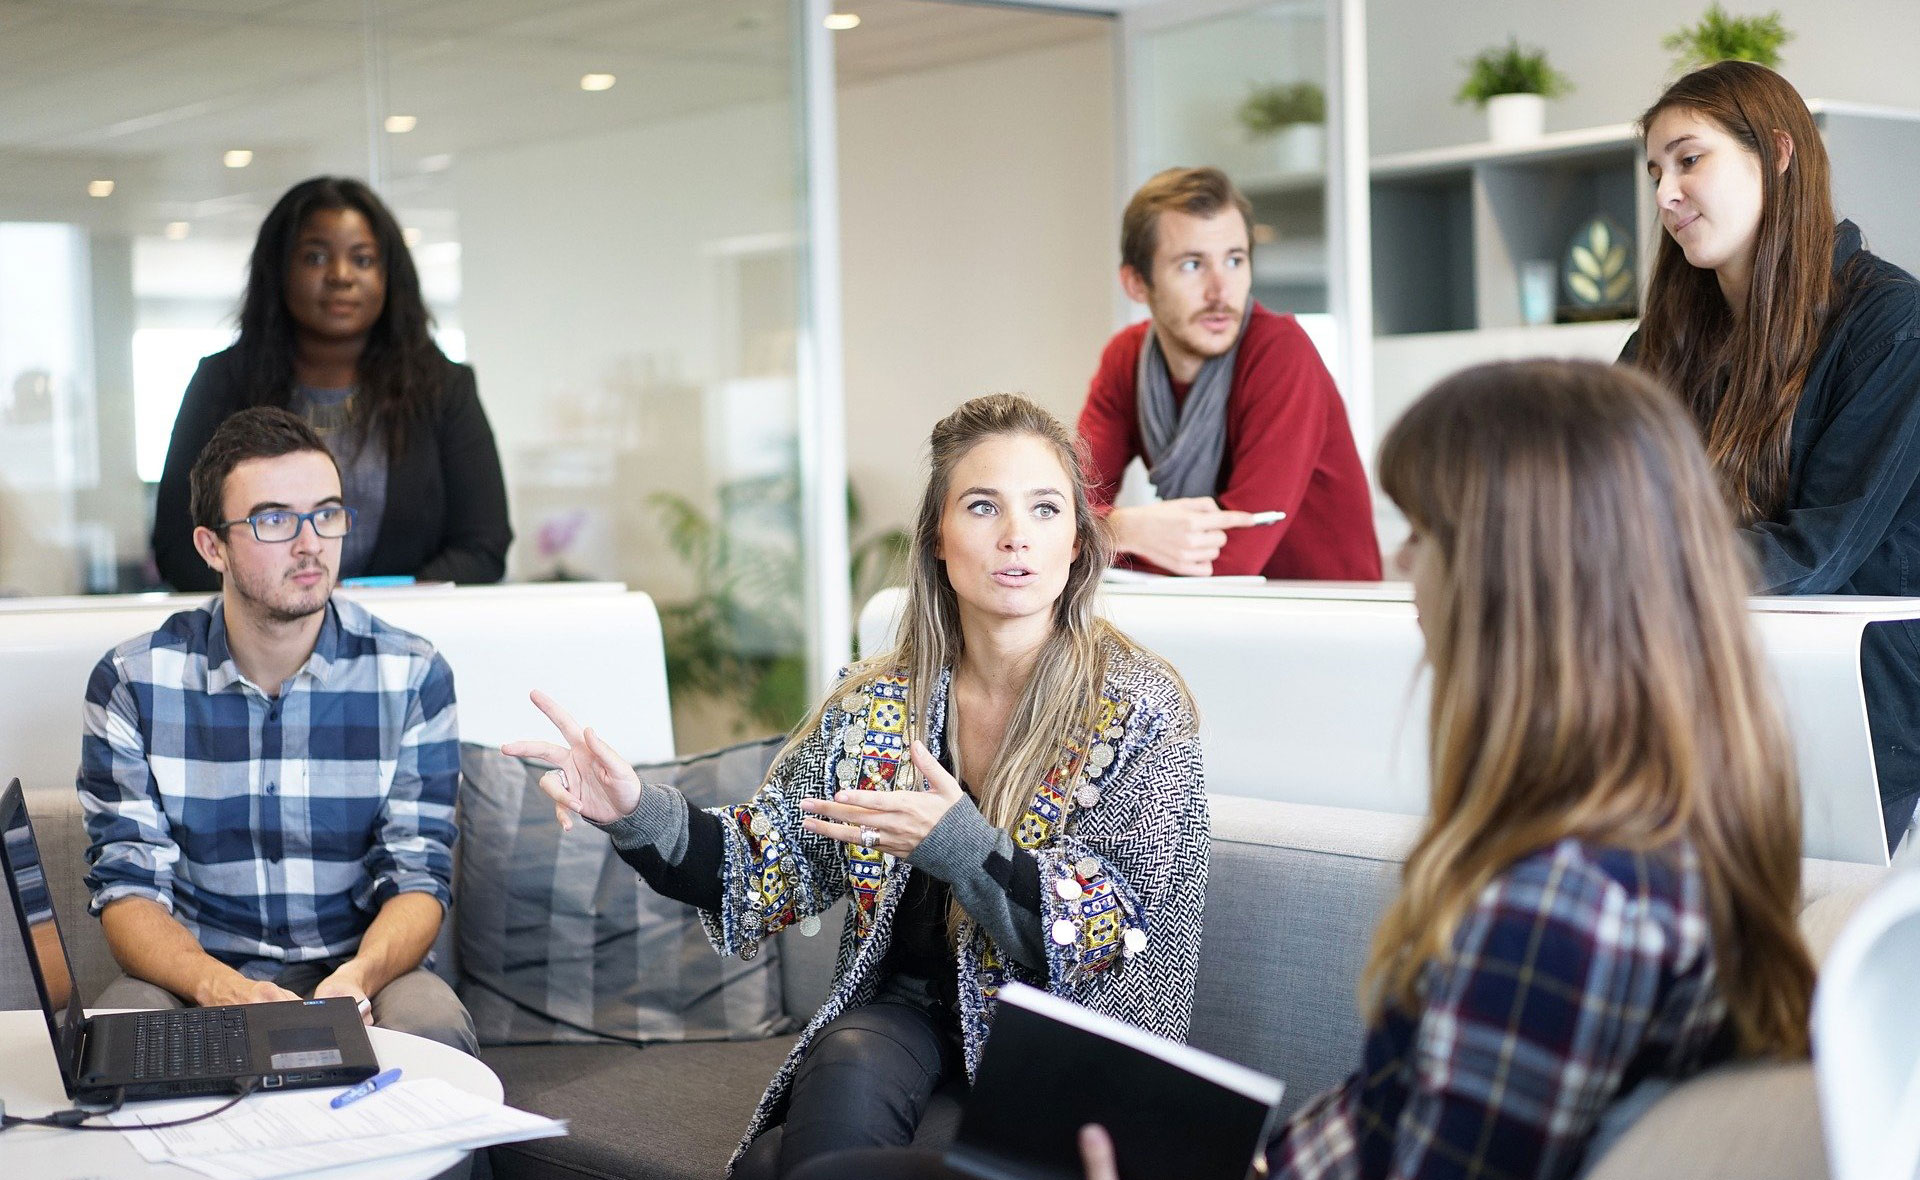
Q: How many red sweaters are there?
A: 1